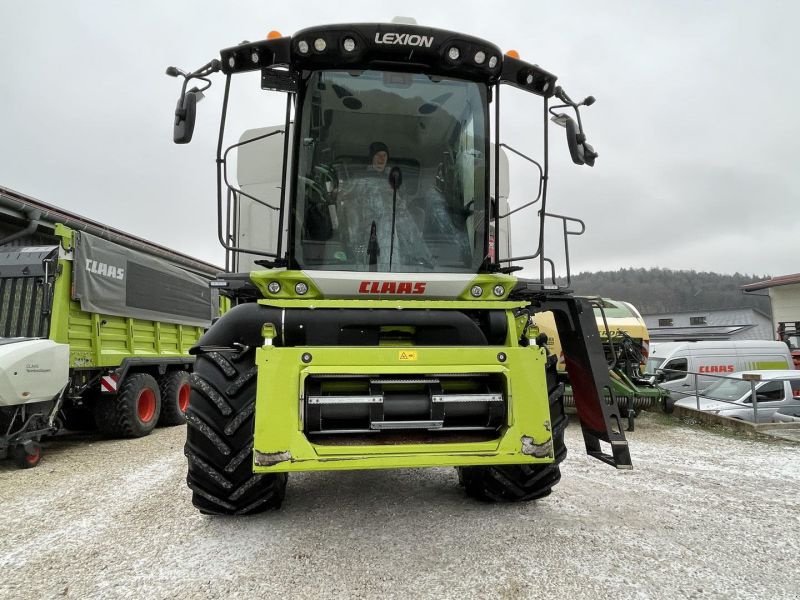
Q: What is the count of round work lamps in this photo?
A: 14